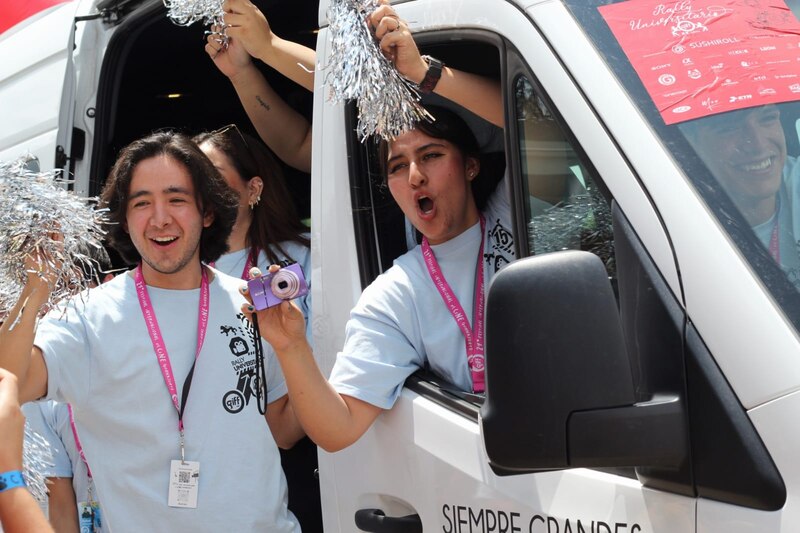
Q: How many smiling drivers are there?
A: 1